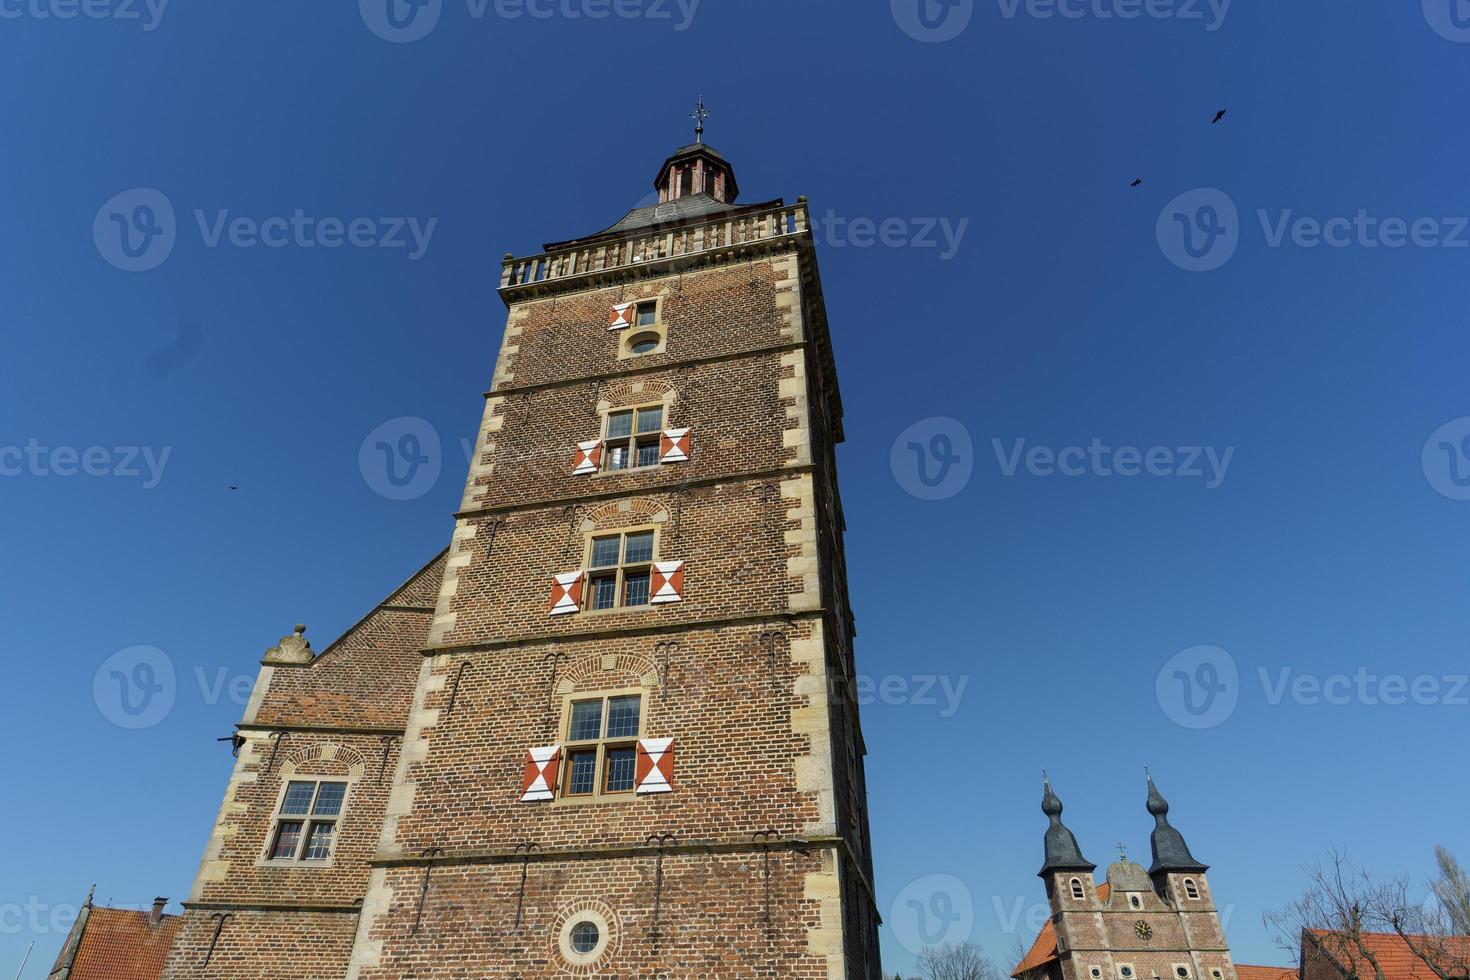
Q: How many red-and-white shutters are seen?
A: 7